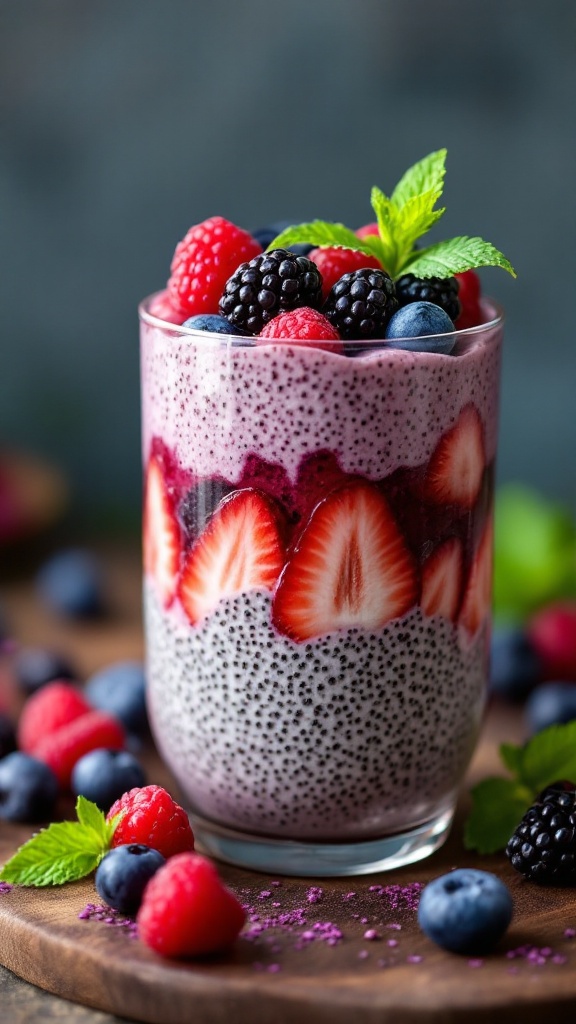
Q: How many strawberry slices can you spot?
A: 6